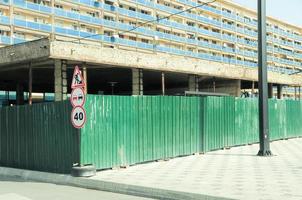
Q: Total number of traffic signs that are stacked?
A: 3